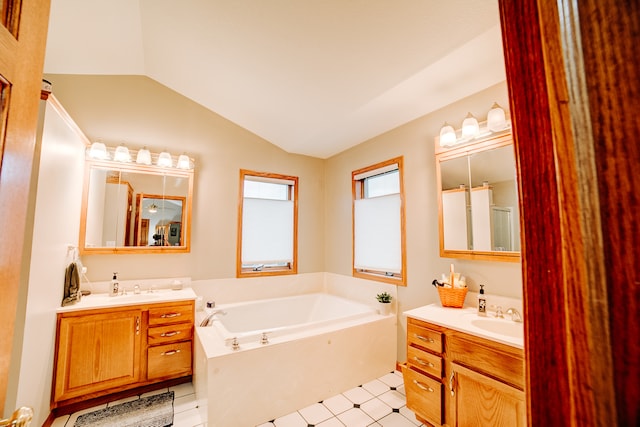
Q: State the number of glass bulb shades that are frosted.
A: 8